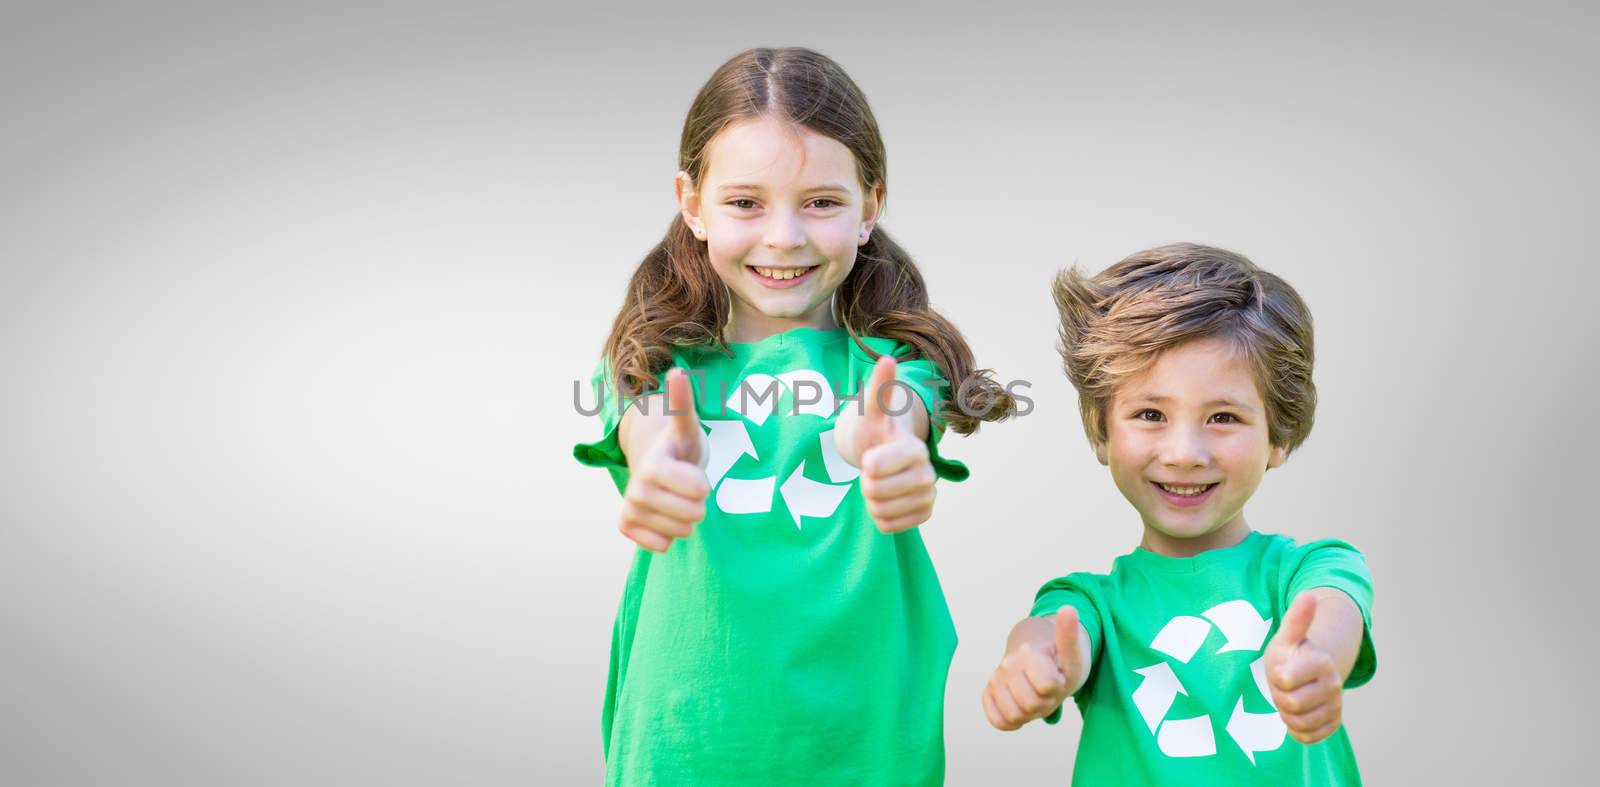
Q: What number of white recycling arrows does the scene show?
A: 6